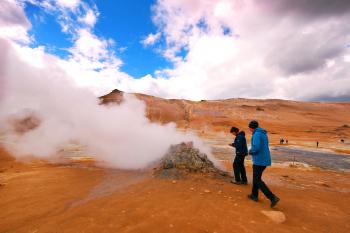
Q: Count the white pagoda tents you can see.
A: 0